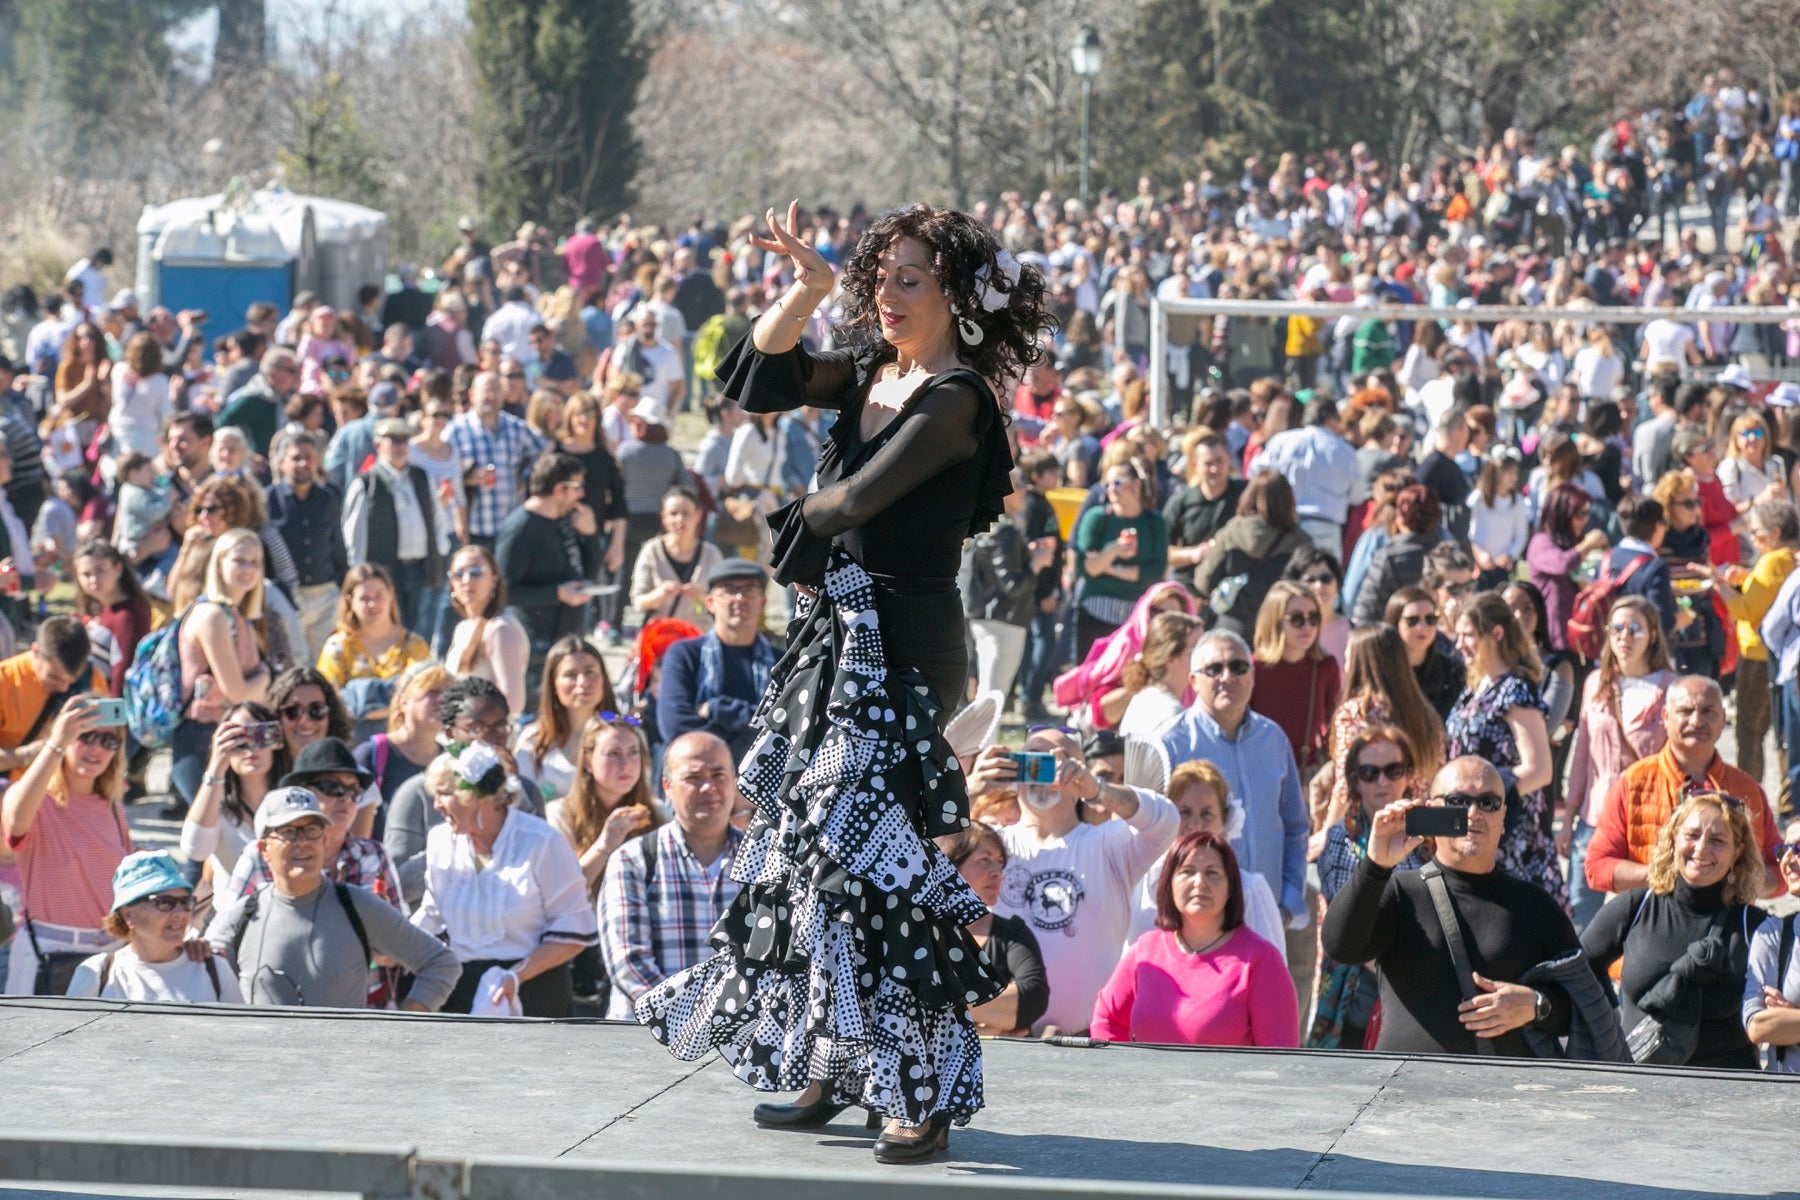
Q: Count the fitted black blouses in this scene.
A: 1